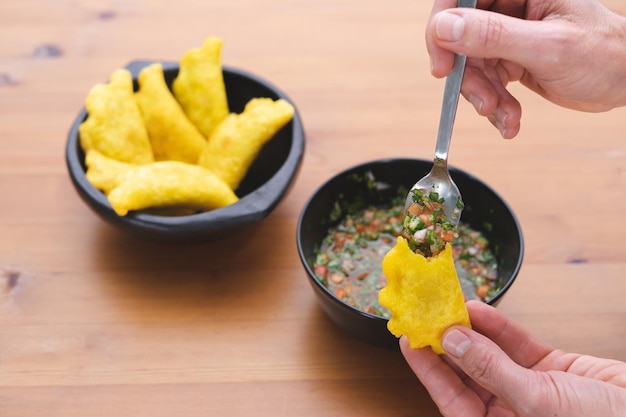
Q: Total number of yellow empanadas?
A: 7